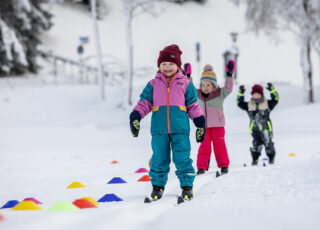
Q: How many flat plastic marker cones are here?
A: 15